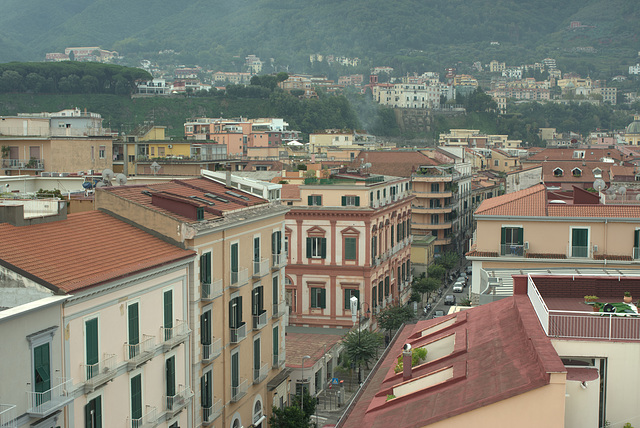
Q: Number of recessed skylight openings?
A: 3